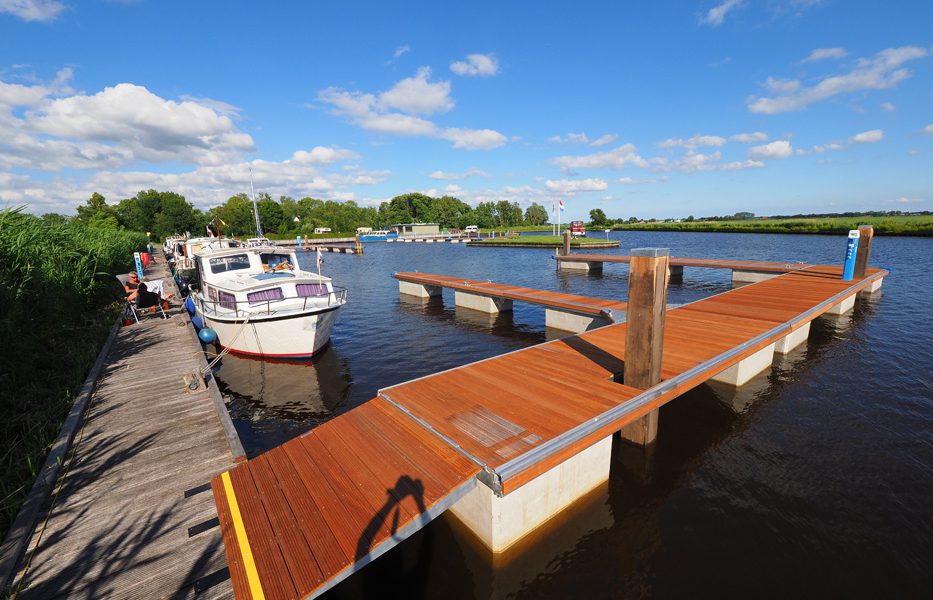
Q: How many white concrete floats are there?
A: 11